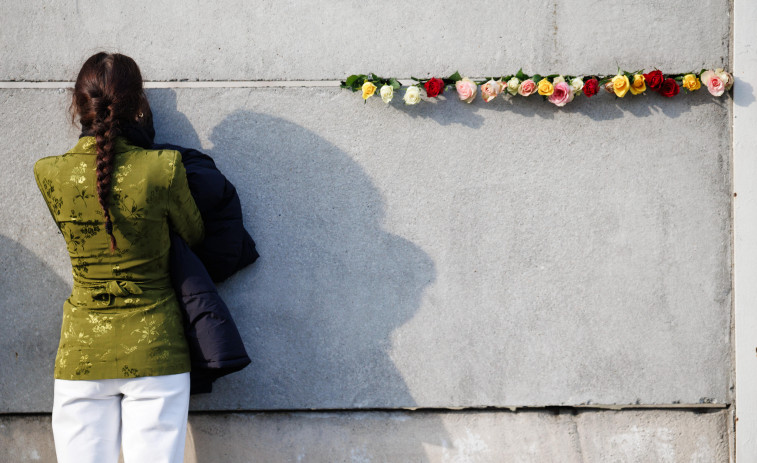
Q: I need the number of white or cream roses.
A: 4